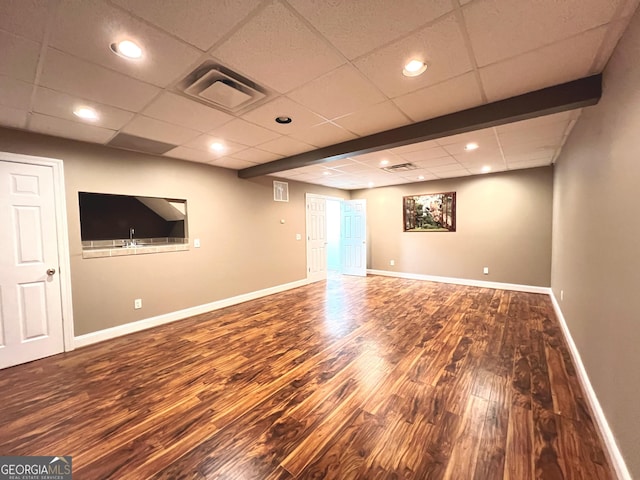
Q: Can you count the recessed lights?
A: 11